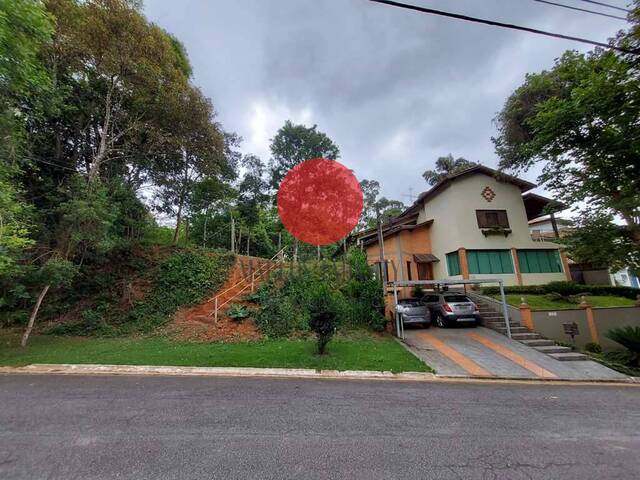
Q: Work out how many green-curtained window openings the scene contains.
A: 3